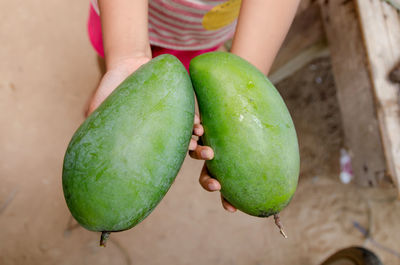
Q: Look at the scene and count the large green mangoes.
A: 2